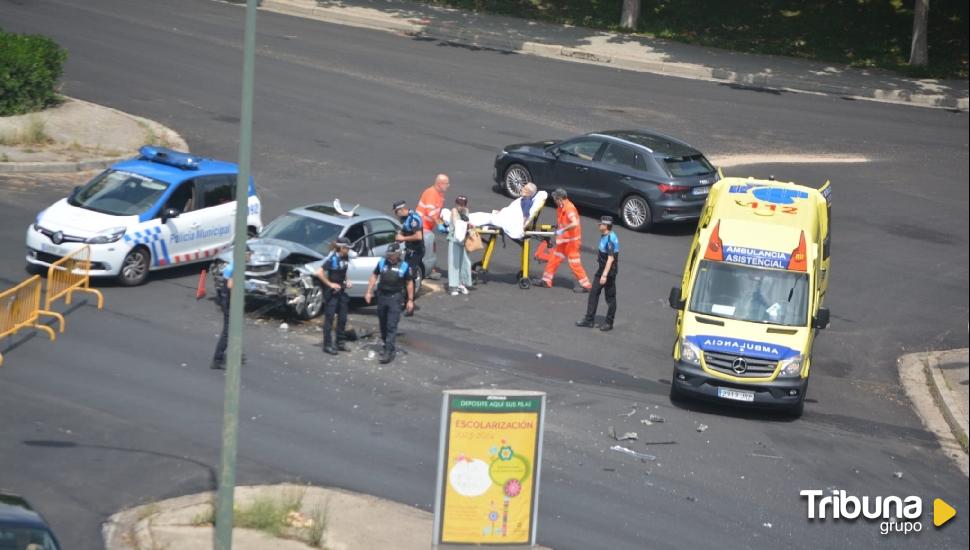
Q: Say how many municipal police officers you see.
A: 5